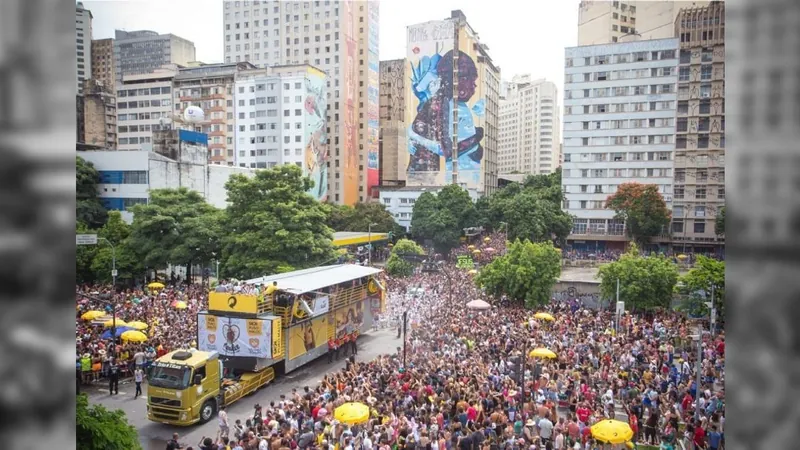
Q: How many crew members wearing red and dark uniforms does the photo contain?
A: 4